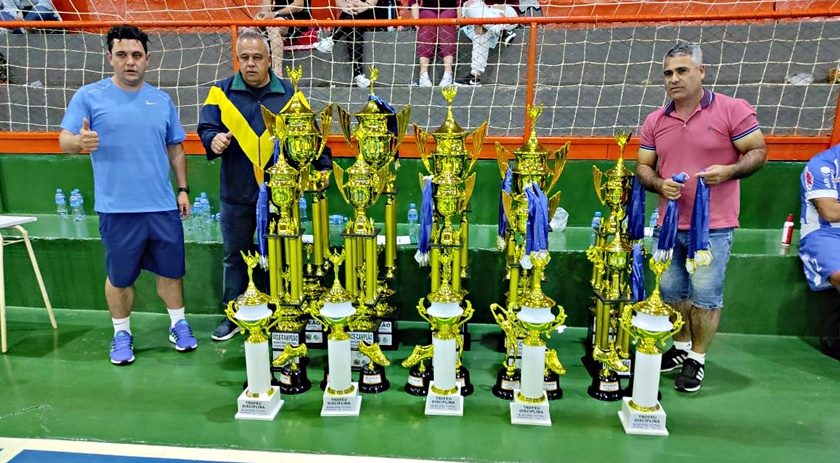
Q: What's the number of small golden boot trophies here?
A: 5